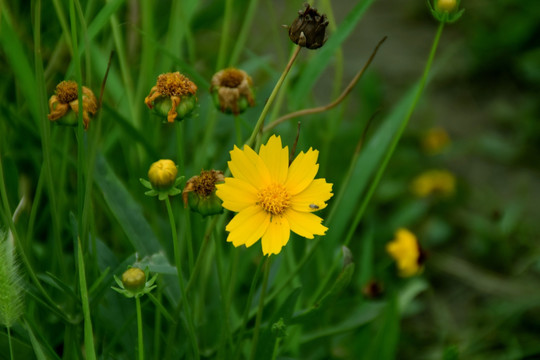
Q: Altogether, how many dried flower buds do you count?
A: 5